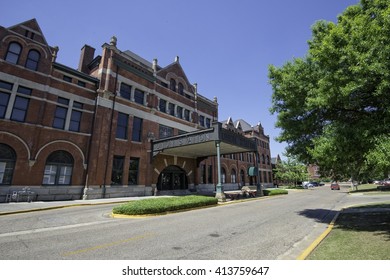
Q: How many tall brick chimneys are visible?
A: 1